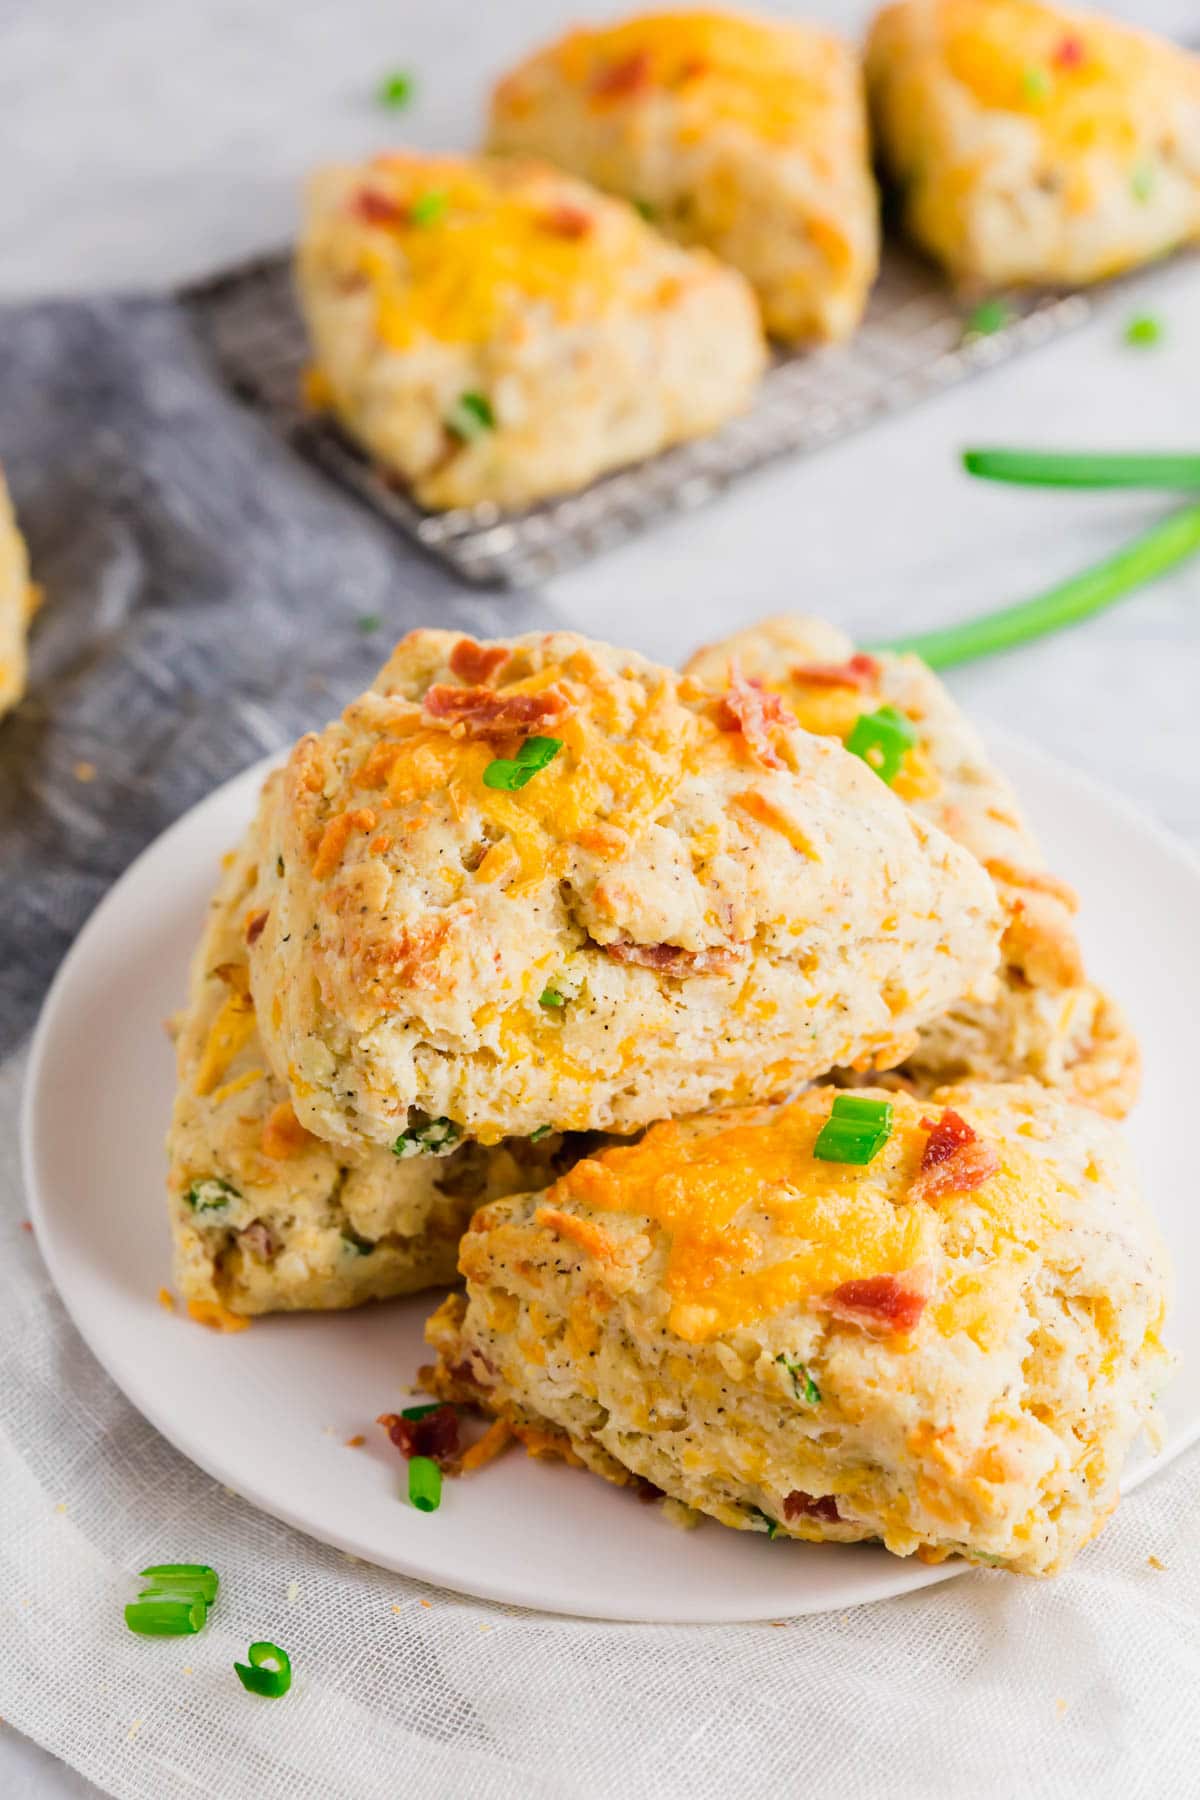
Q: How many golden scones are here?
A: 8